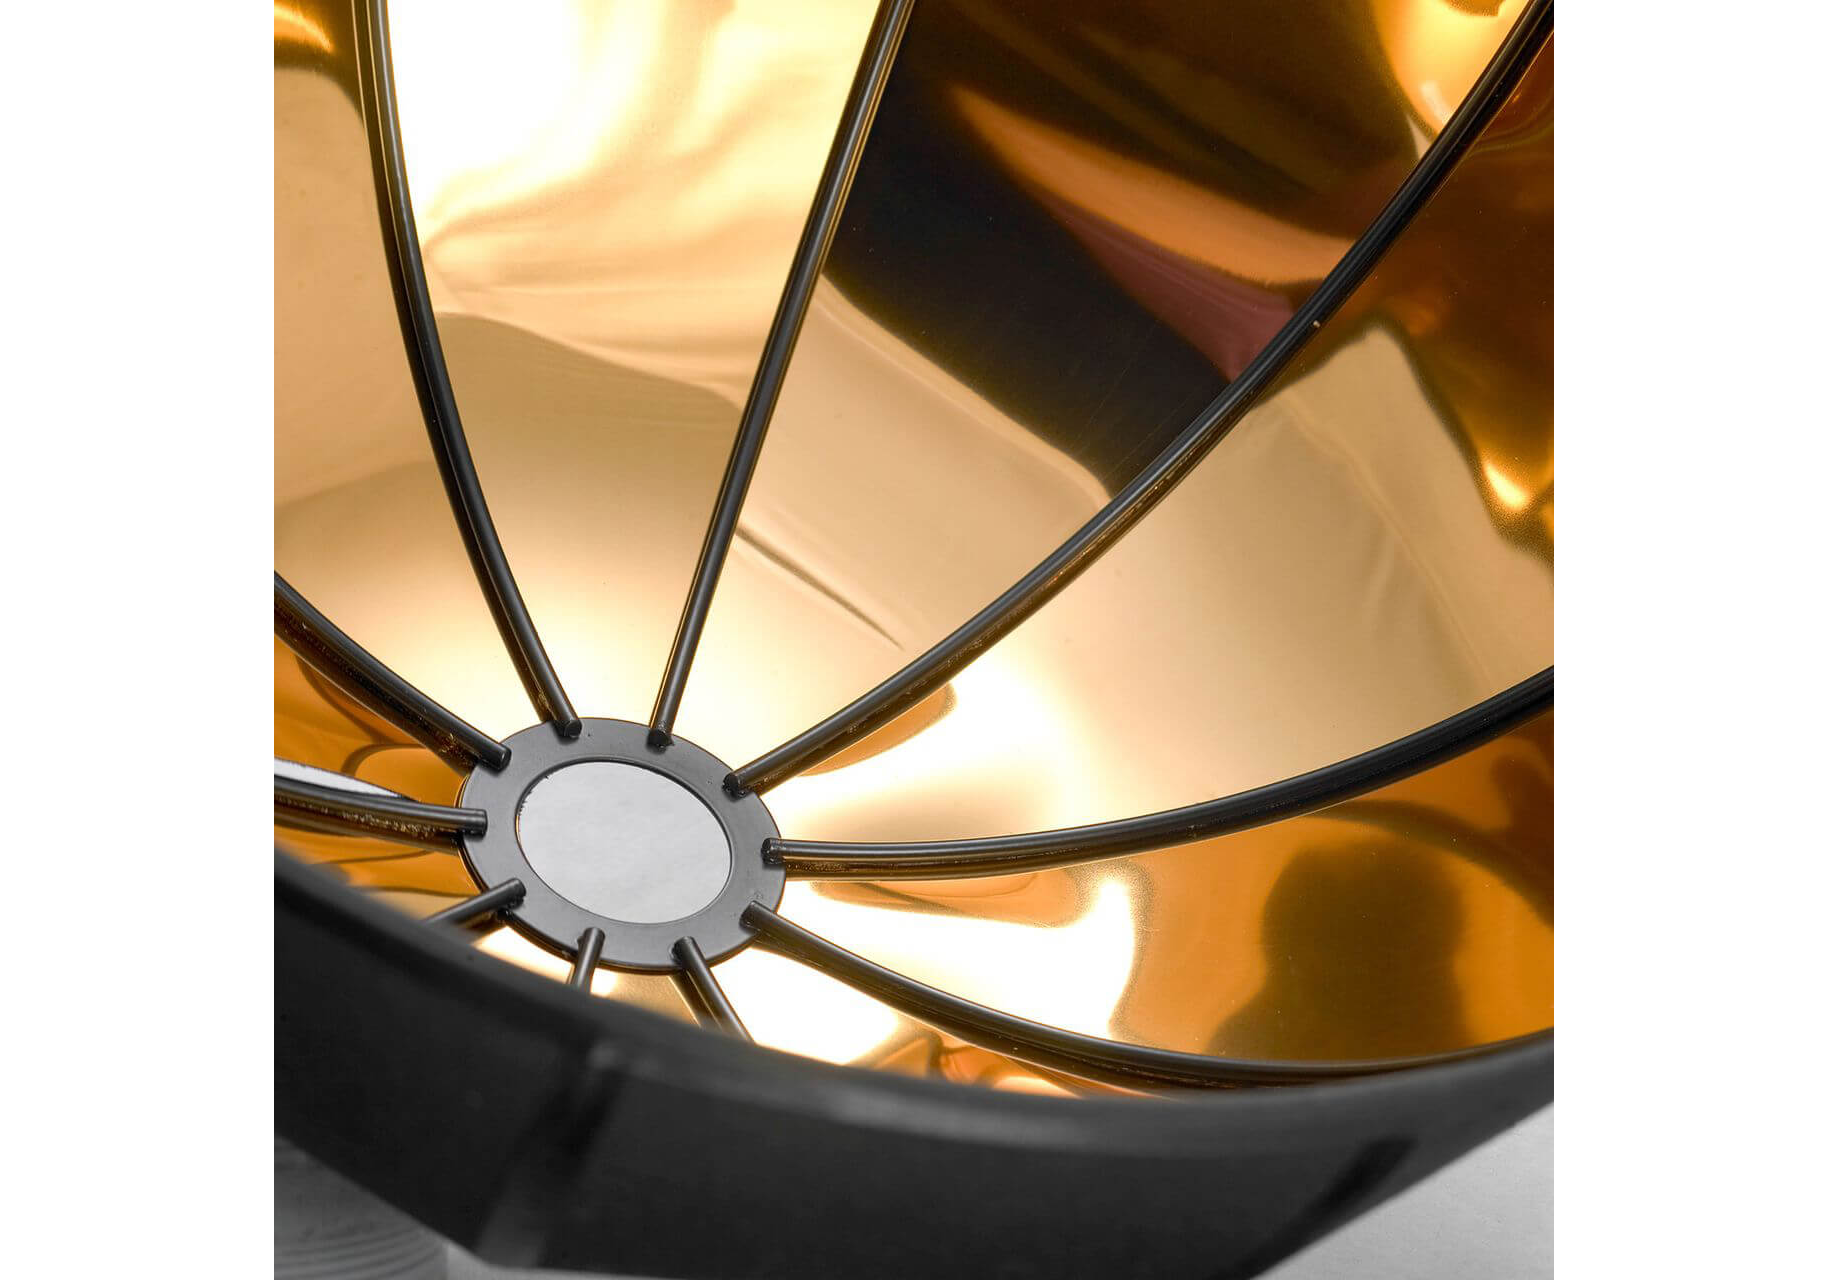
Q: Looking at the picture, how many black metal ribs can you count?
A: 10